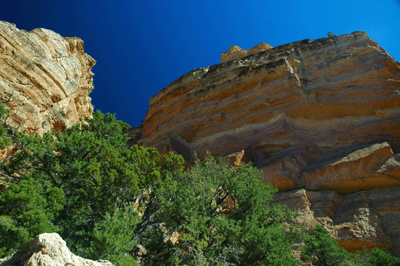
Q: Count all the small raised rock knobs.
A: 2